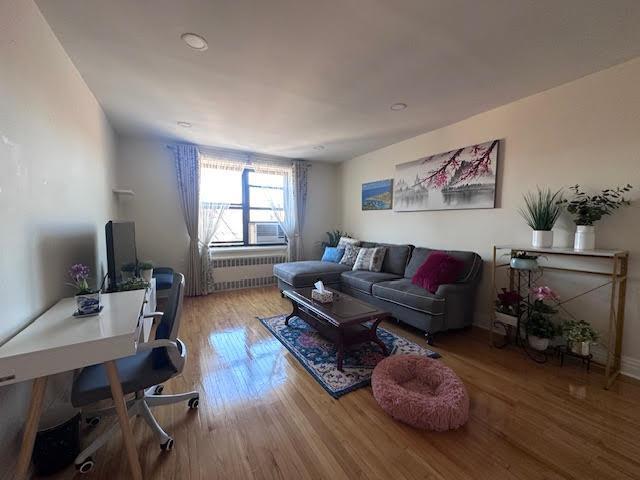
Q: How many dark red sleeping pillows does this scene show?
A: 1